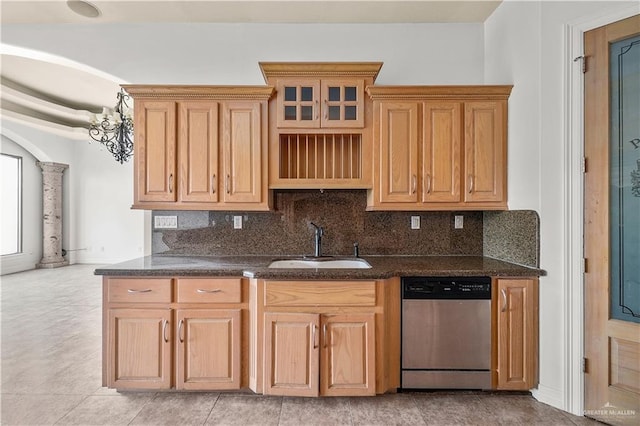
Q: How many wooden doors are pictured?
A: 14